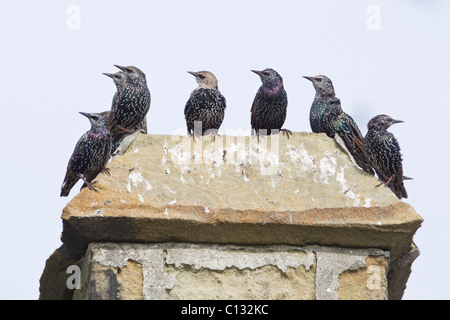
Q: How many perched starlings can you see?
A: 8